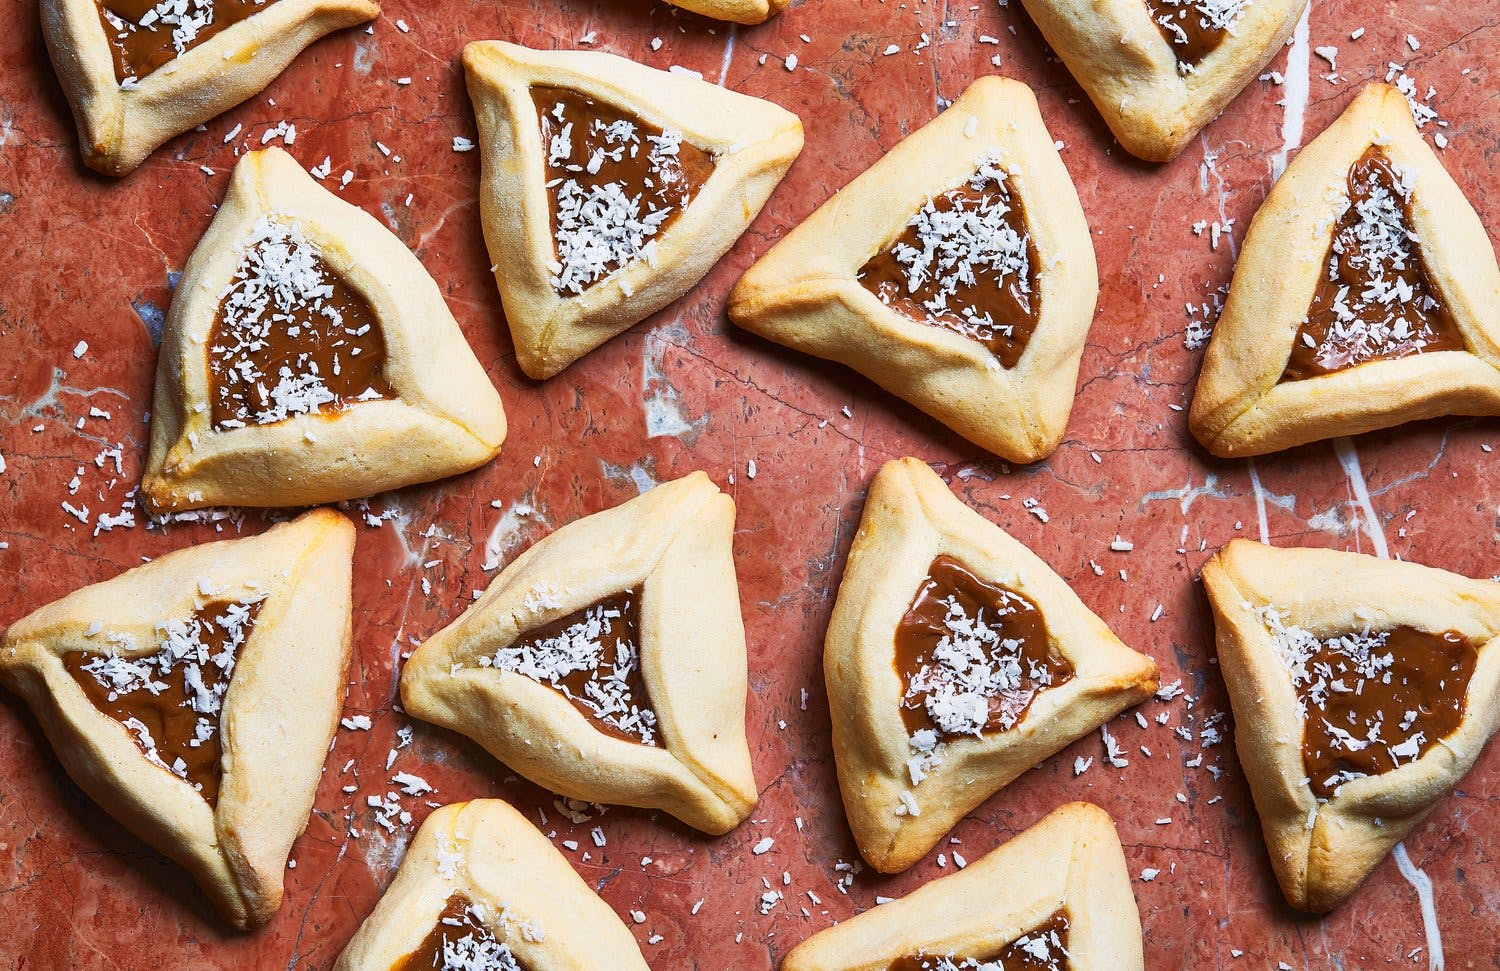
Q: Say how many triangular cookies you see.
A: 13